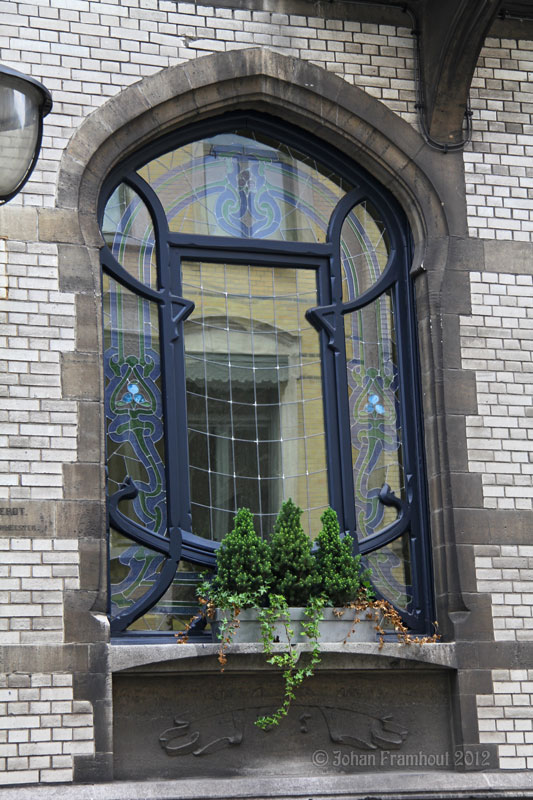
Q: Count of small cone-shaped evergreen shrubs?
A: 3